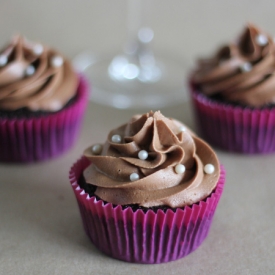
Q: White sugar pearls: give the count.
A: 13